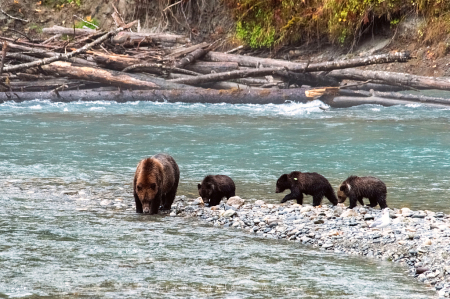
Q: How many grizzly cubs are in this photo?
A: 3